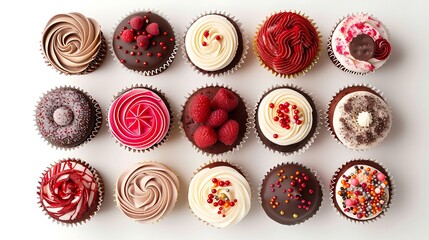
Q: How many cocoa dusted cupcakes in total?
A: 1